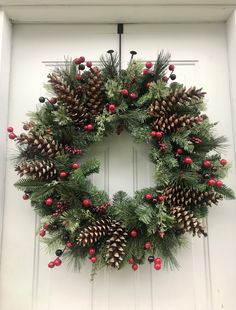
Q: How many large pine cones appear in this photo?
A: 10